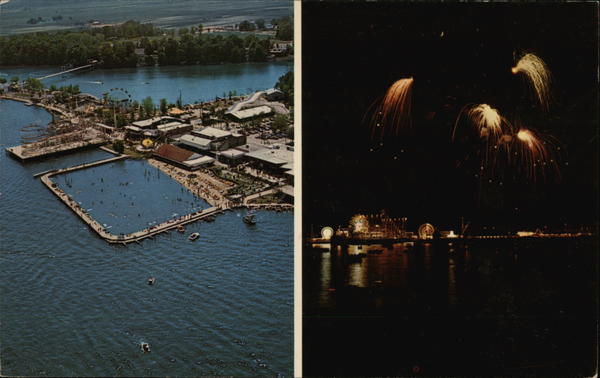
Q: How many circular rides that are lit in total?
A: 3